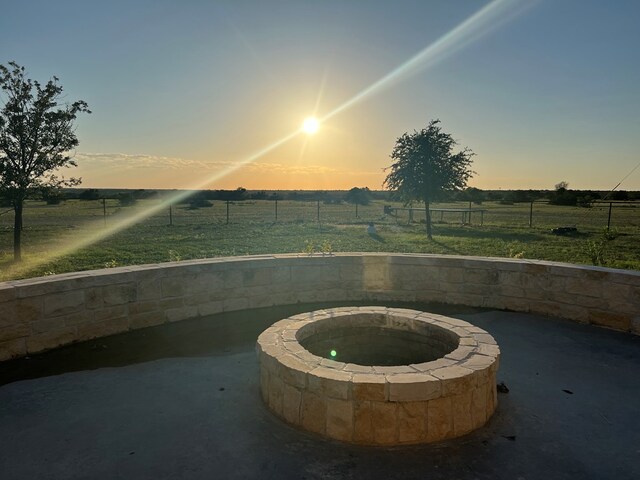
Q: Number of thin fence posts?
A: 9